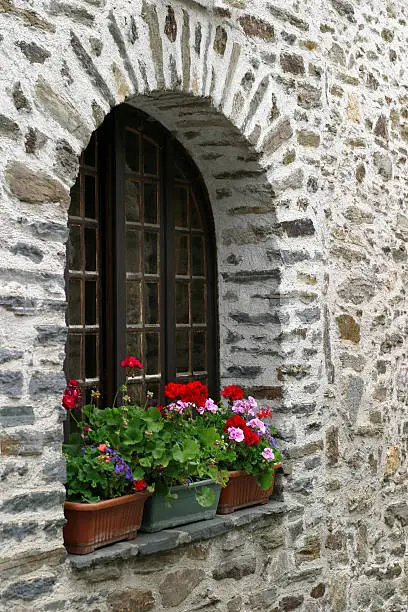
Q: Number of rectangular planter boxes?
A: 3